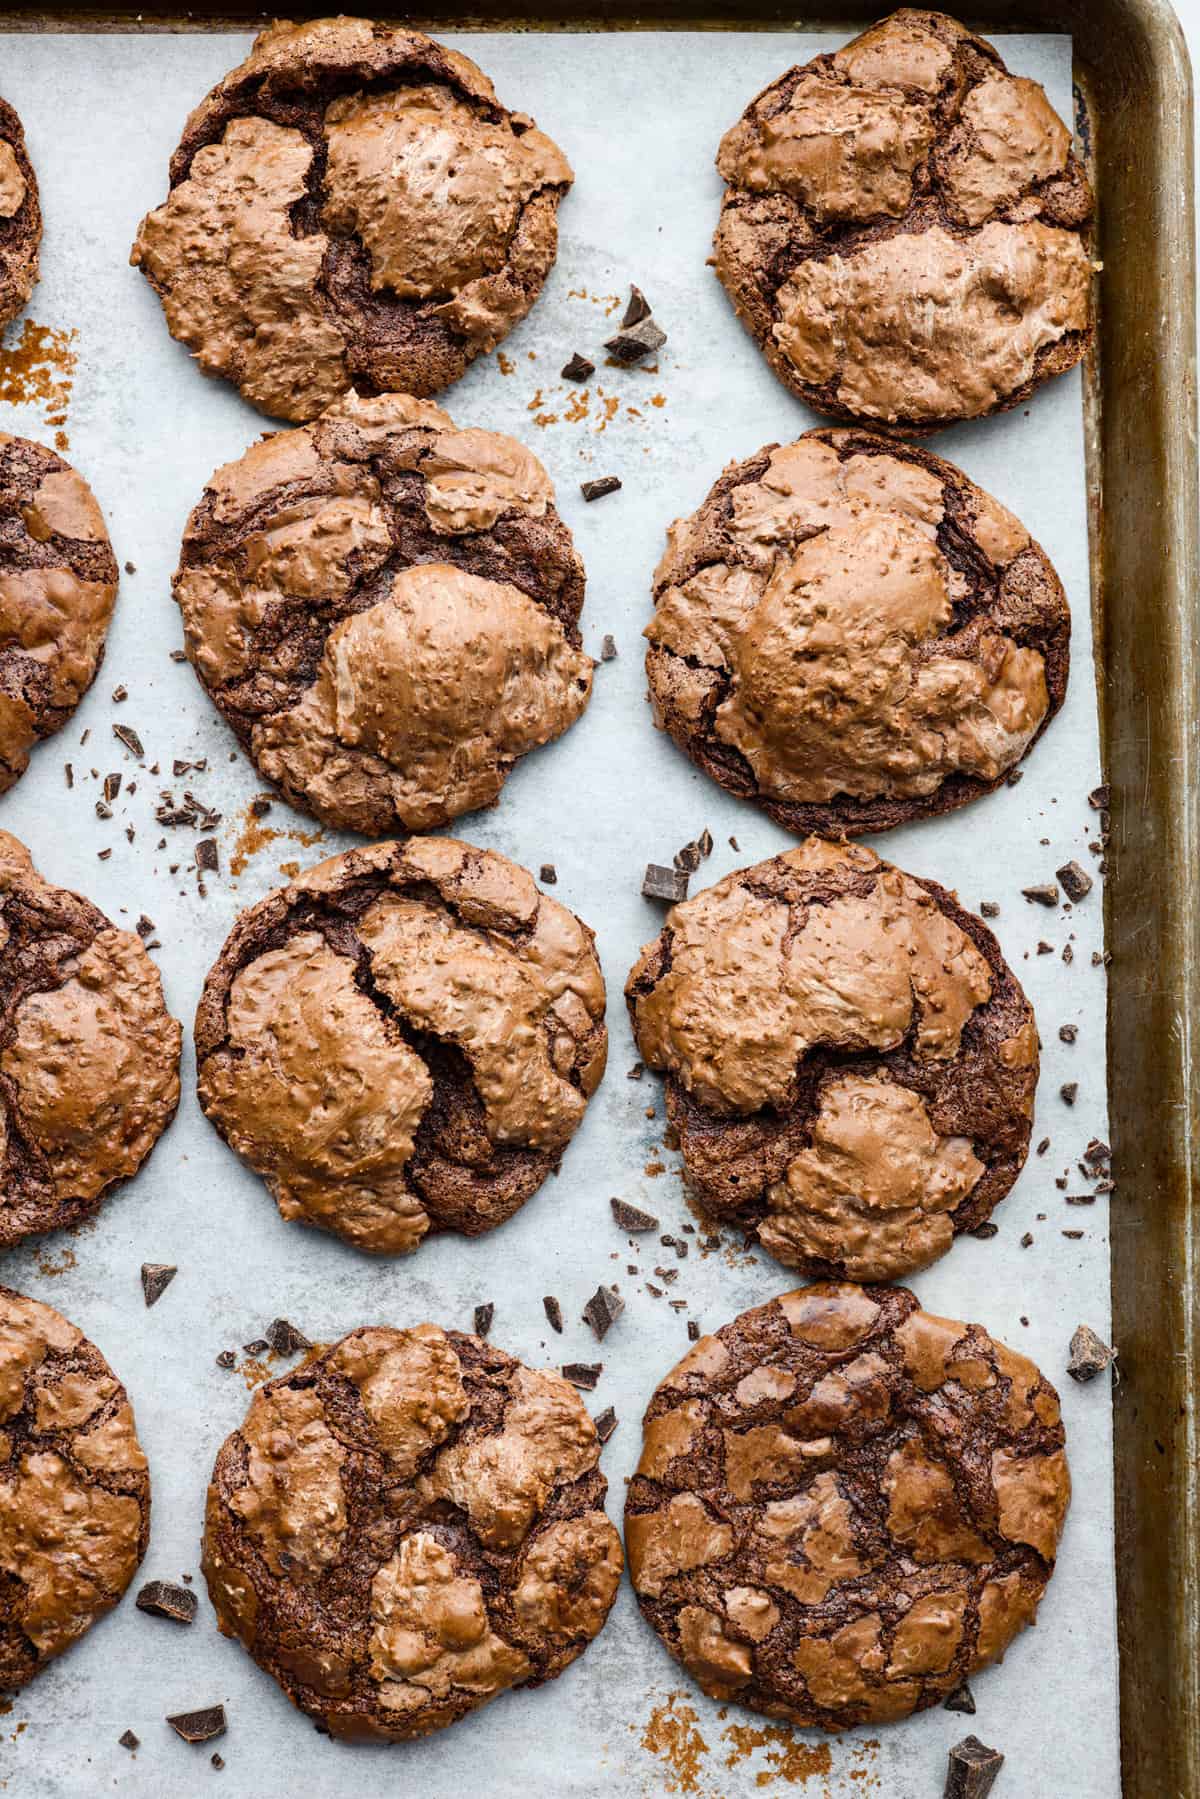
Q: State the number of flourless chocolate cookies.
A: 12